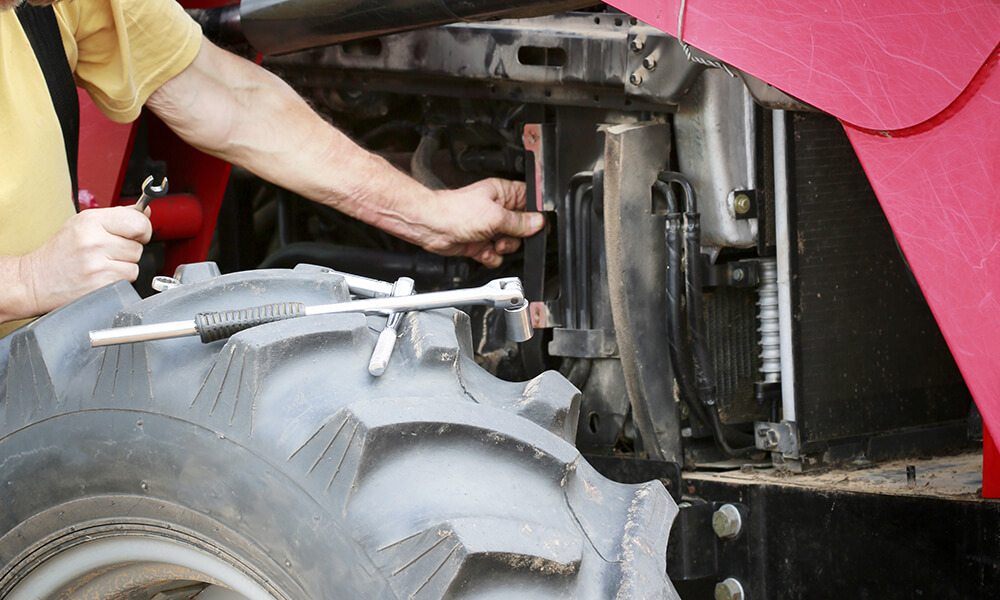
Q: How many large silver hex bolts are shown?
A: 2